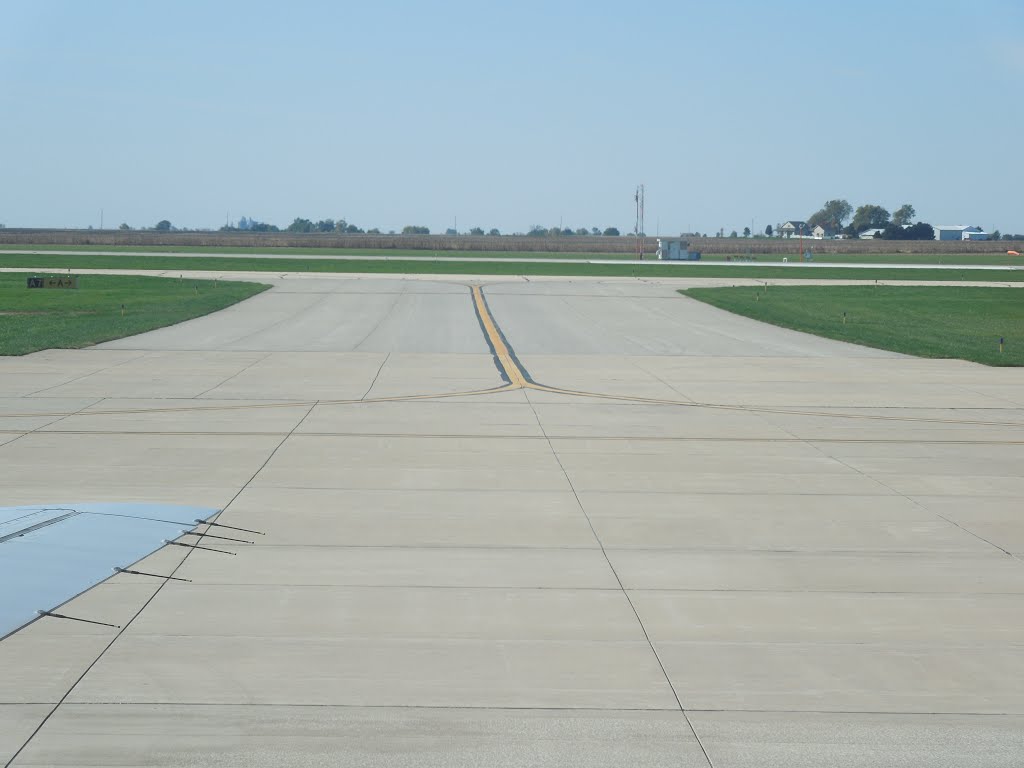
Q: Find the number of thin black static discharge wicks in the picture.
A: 5